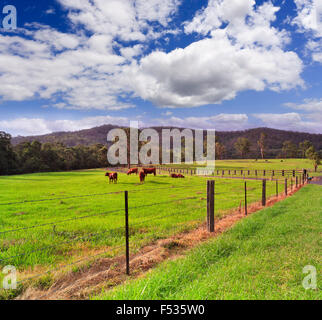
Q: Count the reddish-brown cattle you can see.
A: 5